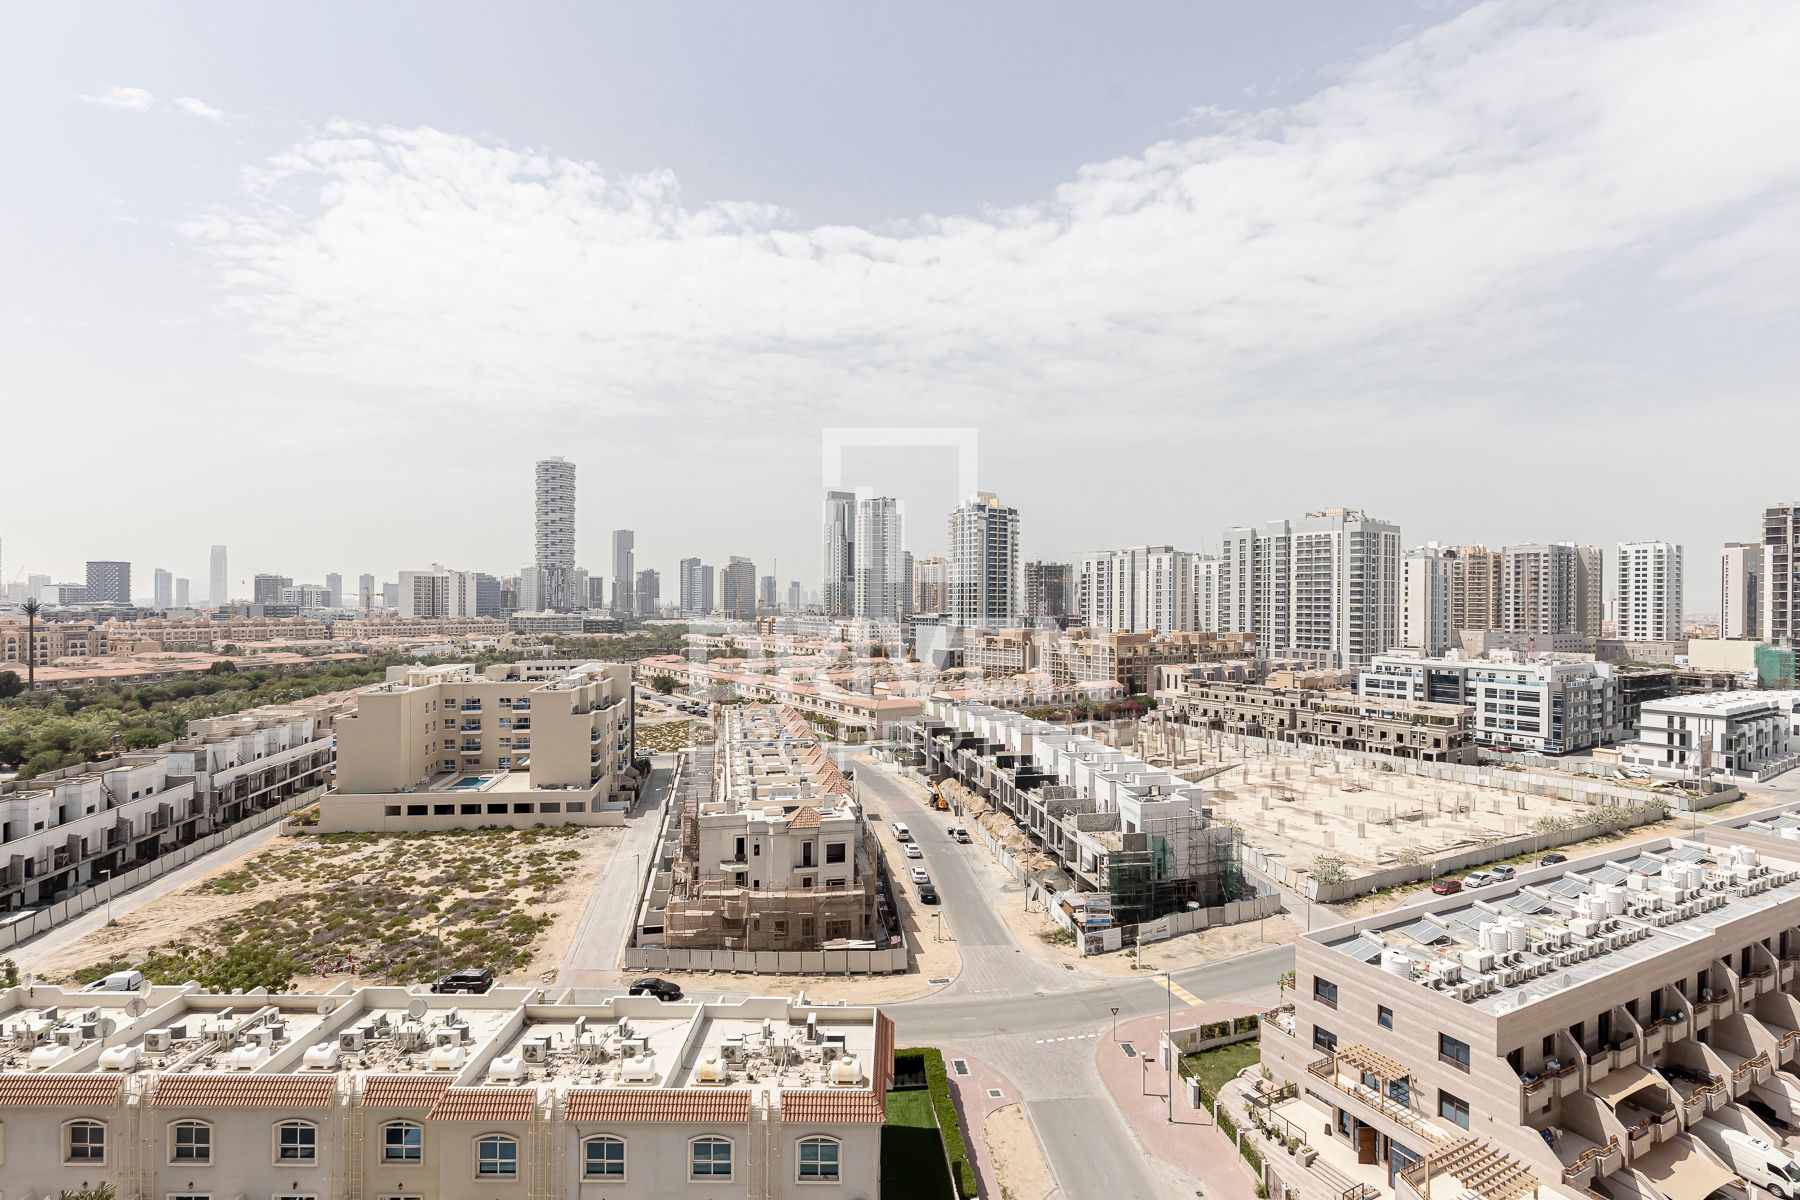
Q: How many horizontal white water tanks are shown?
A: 9